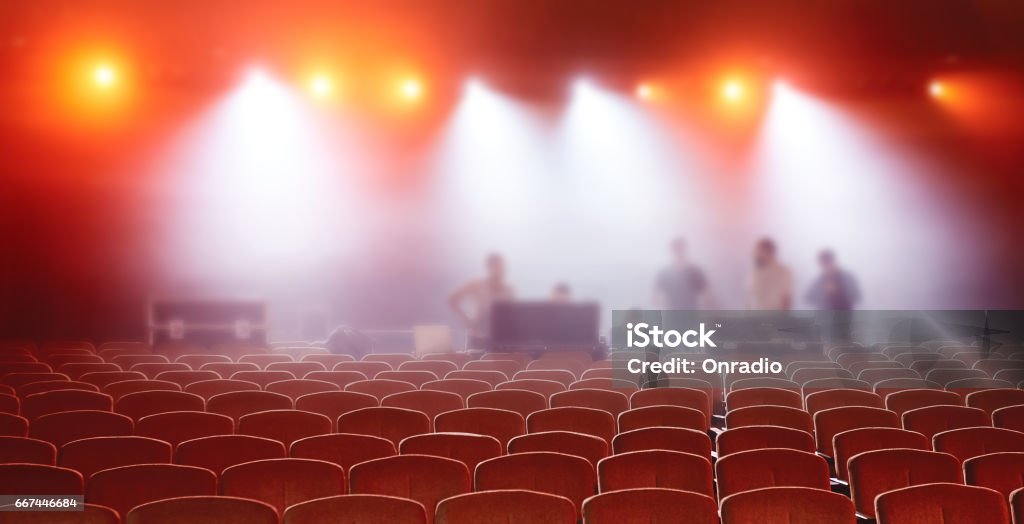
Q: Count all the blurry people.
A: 5